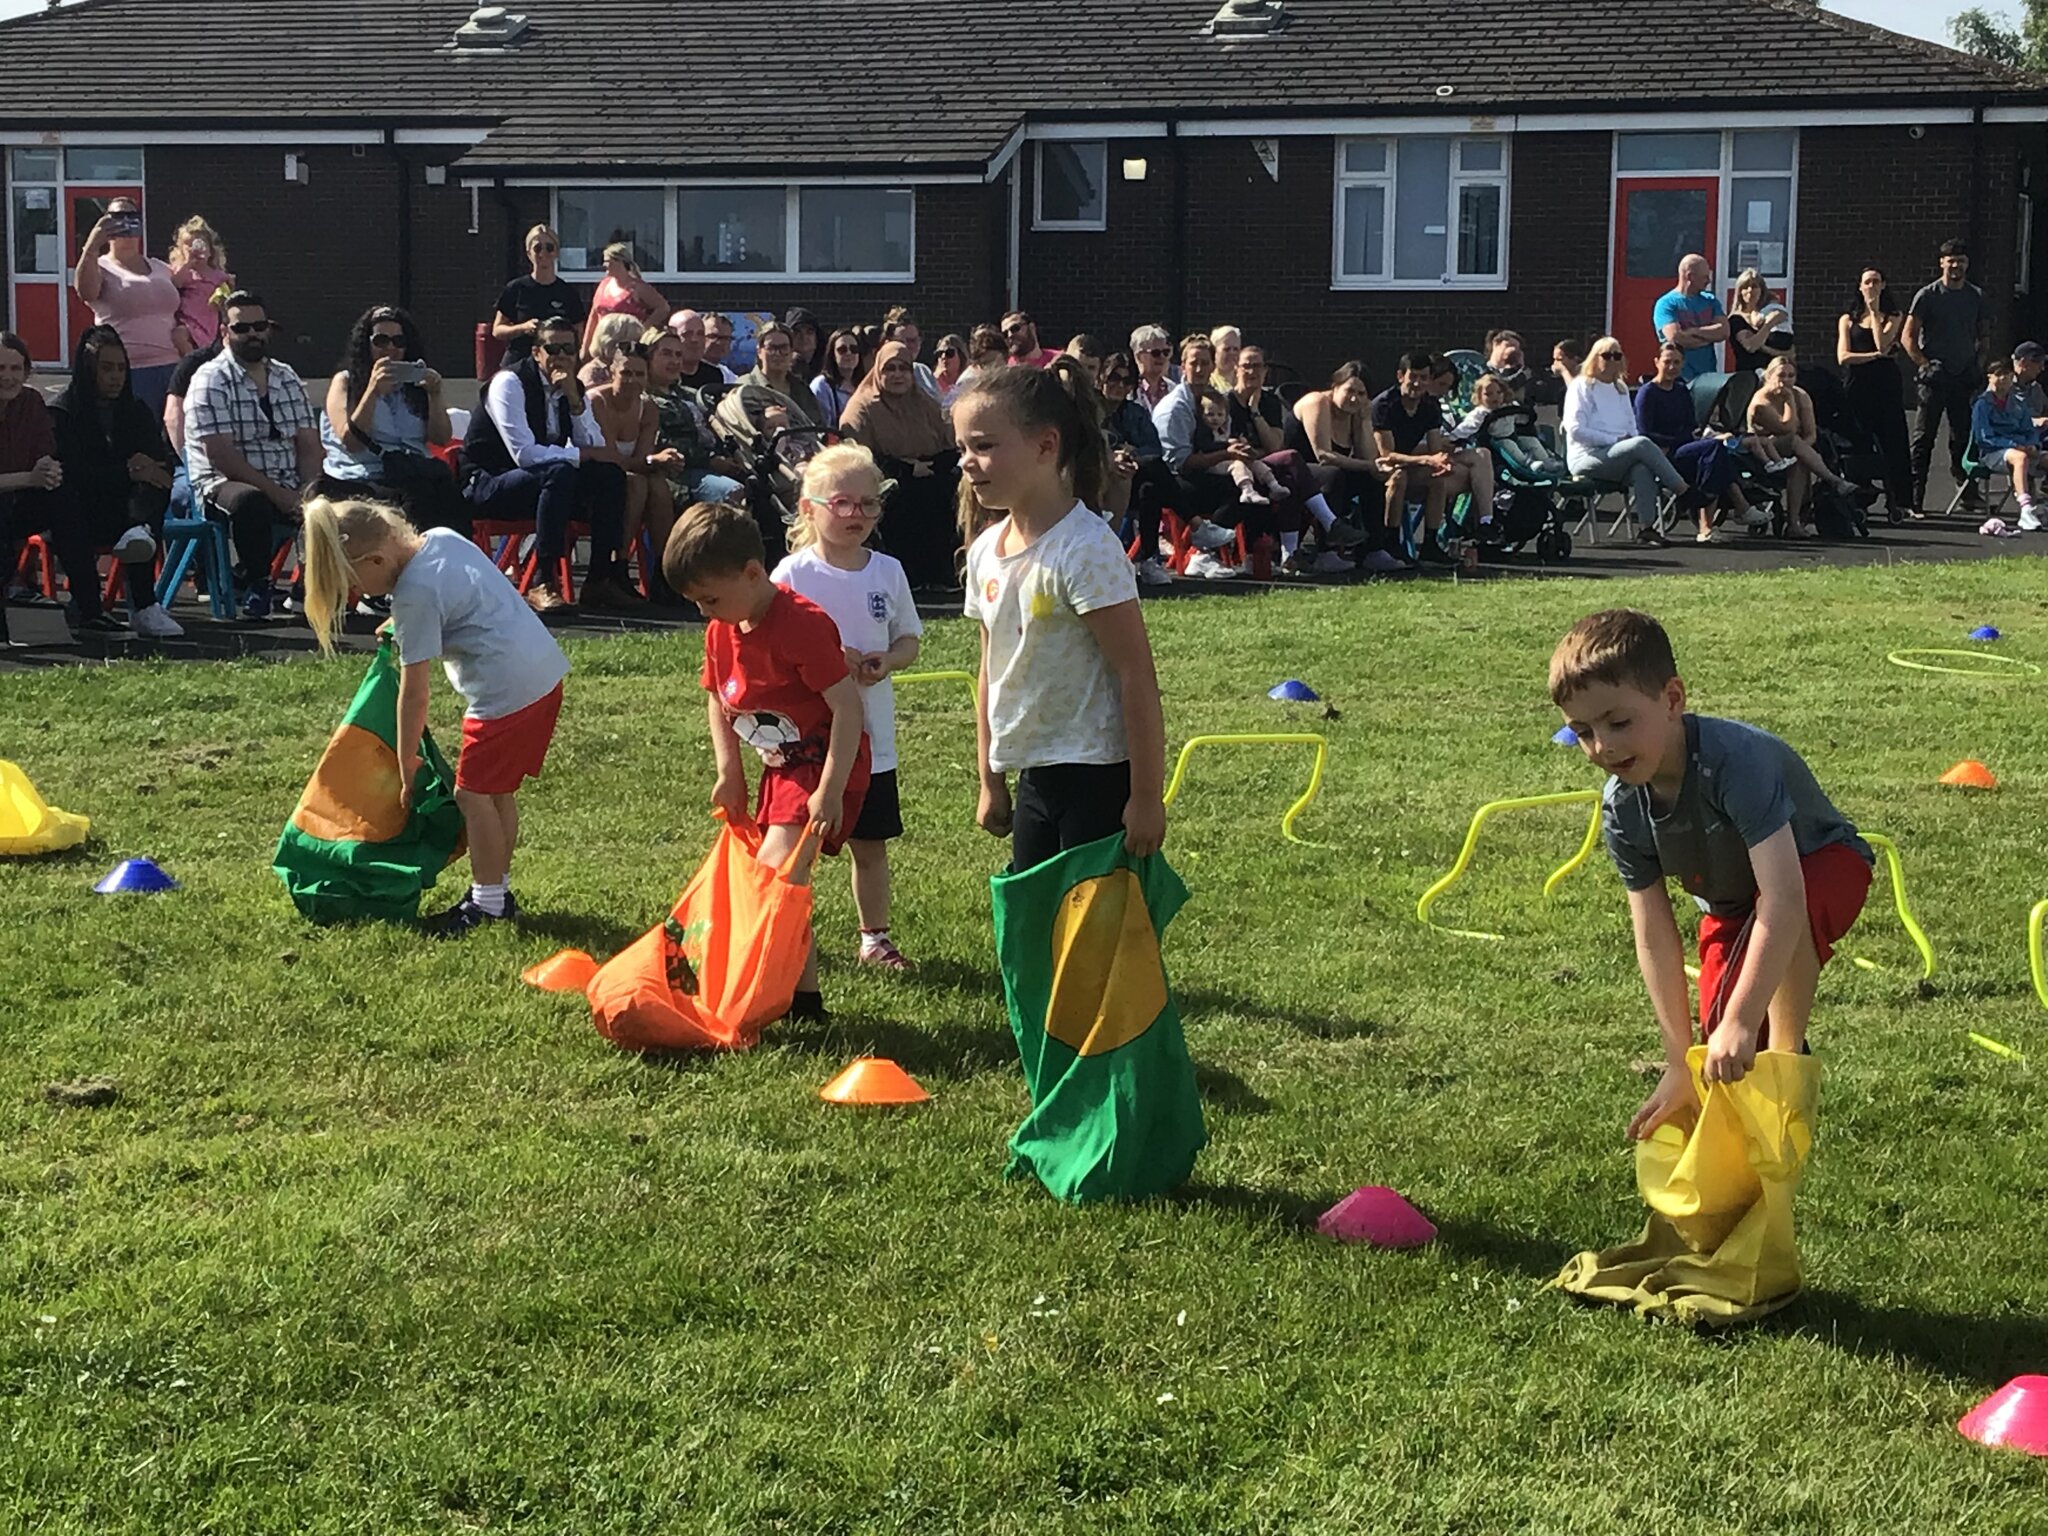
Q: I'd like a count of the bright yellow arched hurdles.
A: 5